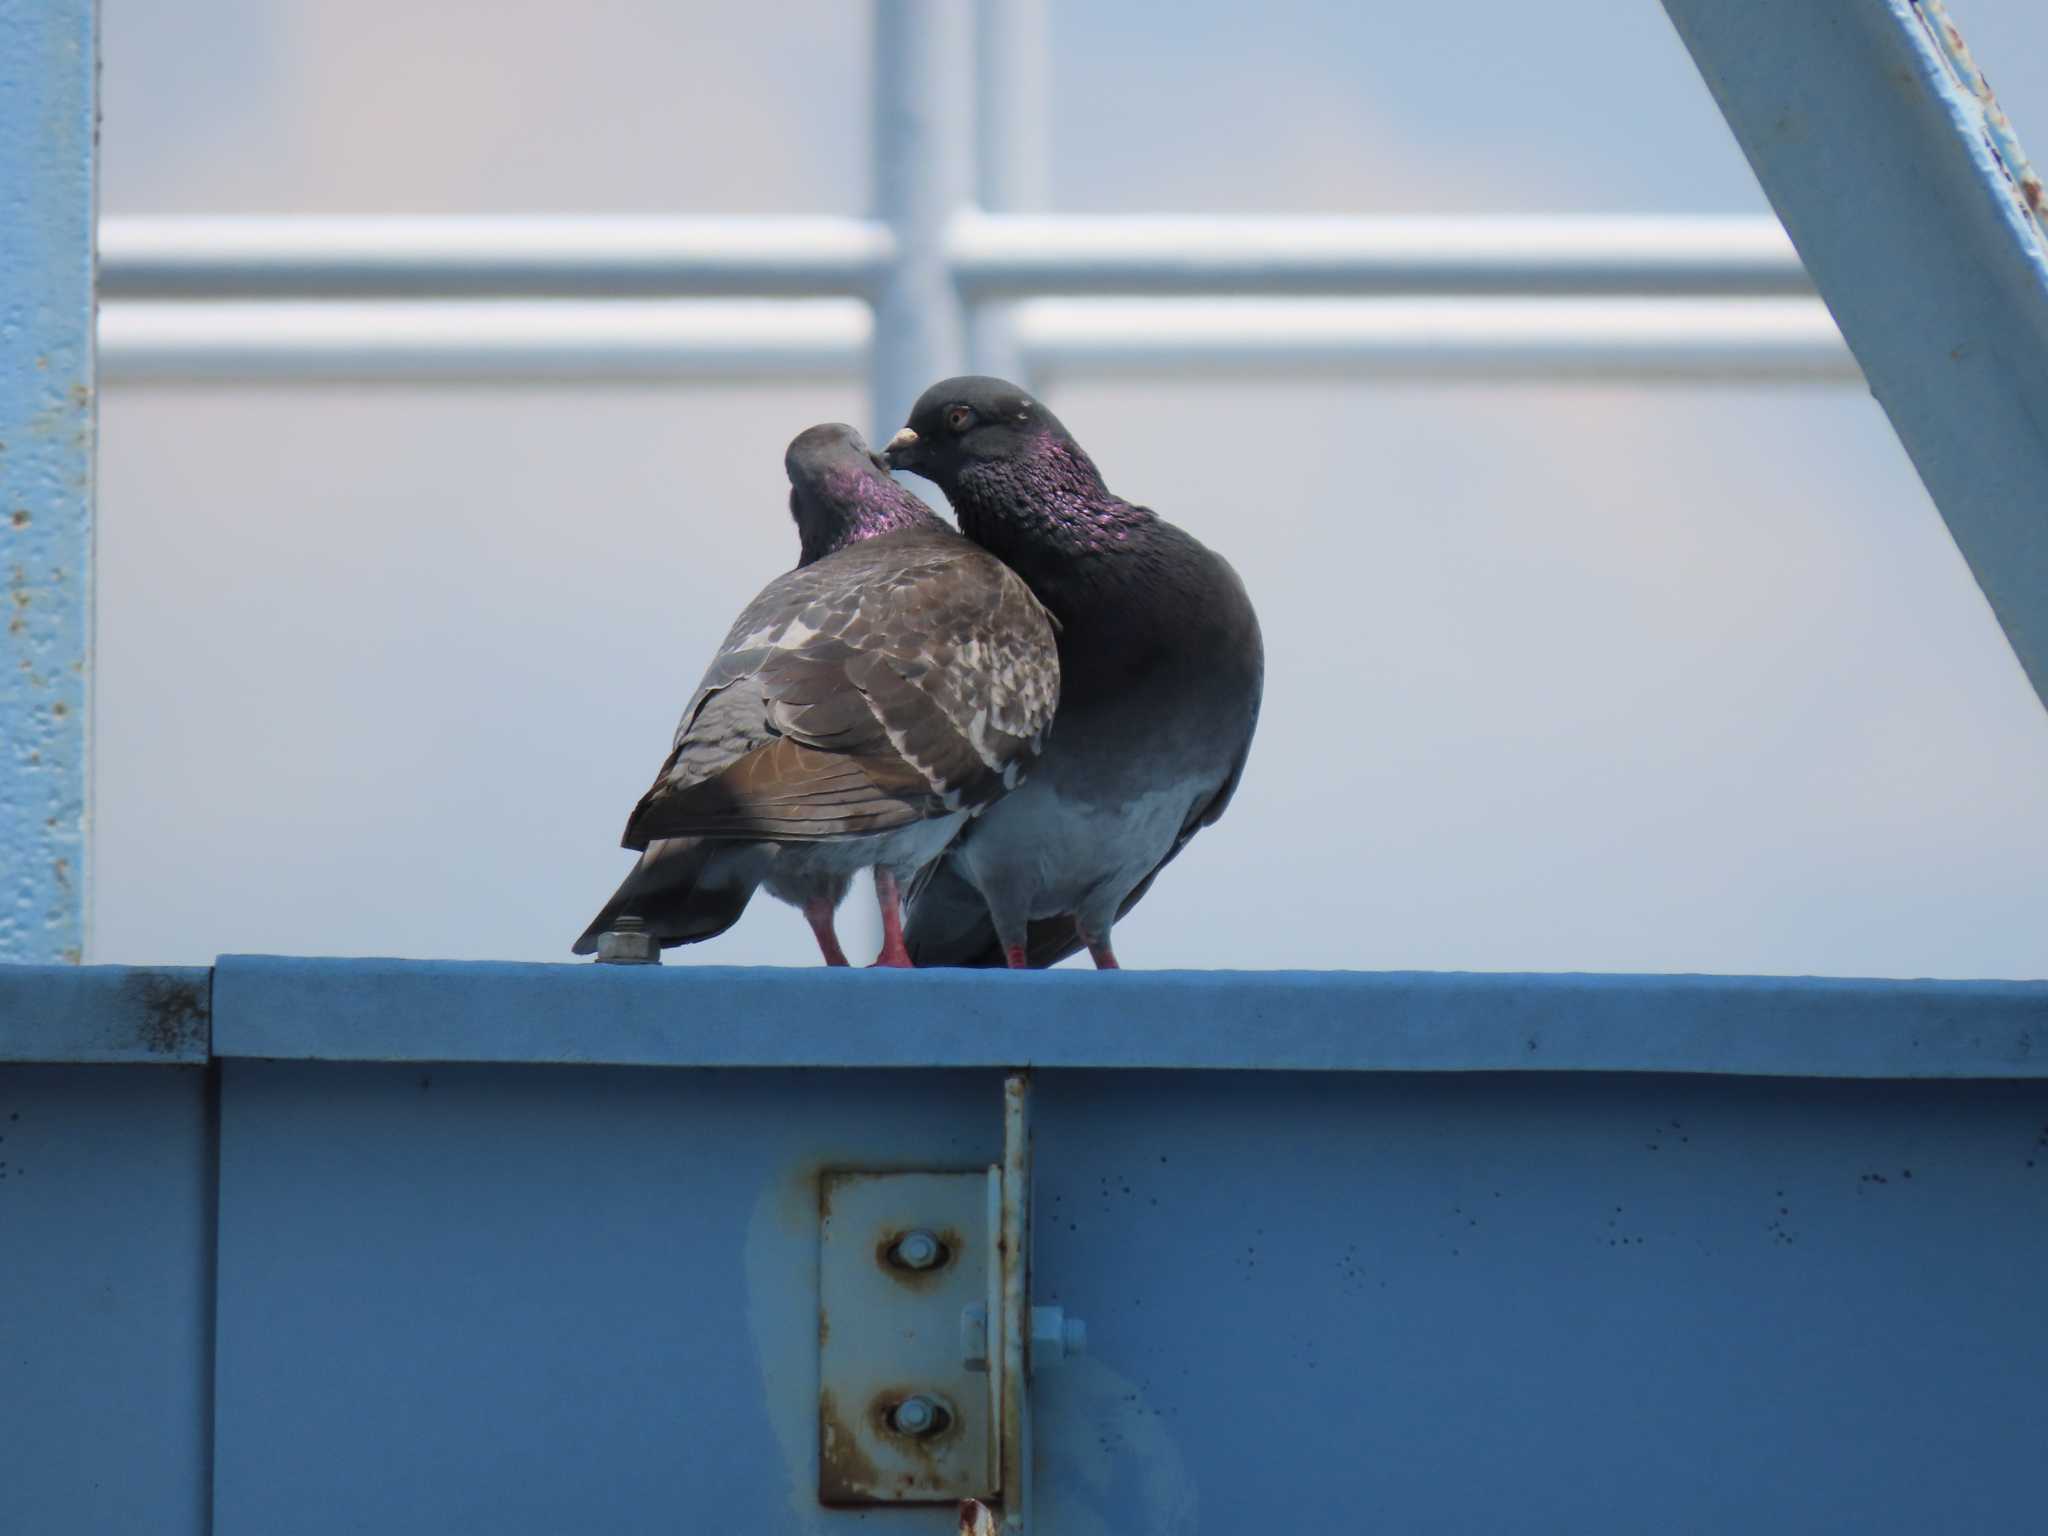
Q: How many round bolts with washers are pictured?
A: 2